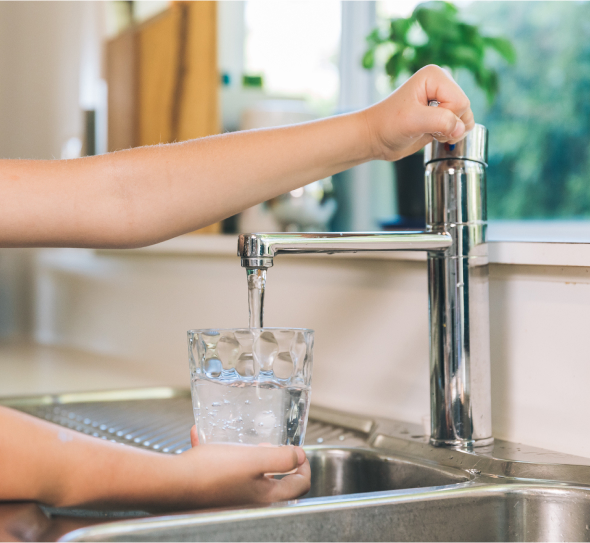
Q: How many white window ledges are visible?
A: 1